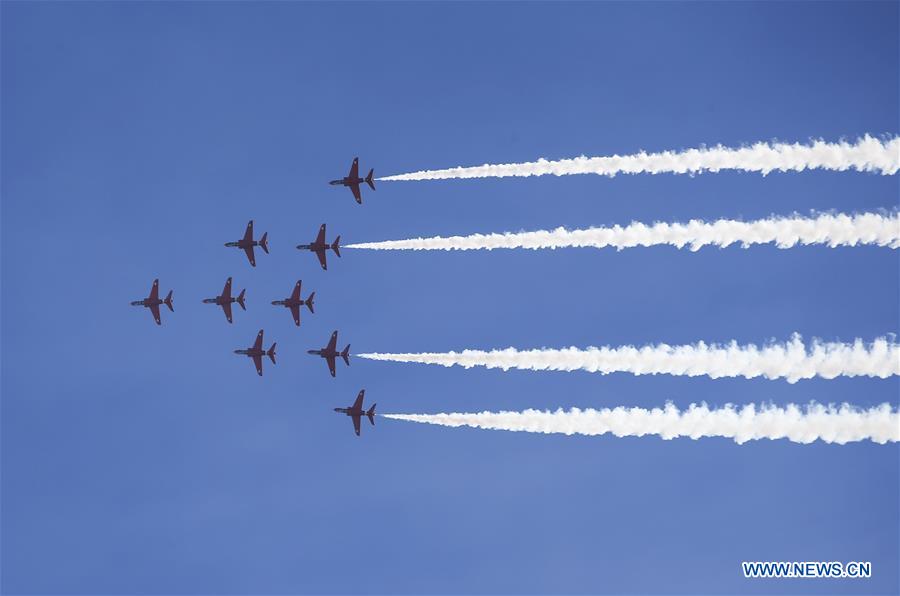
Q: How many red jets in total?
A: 9